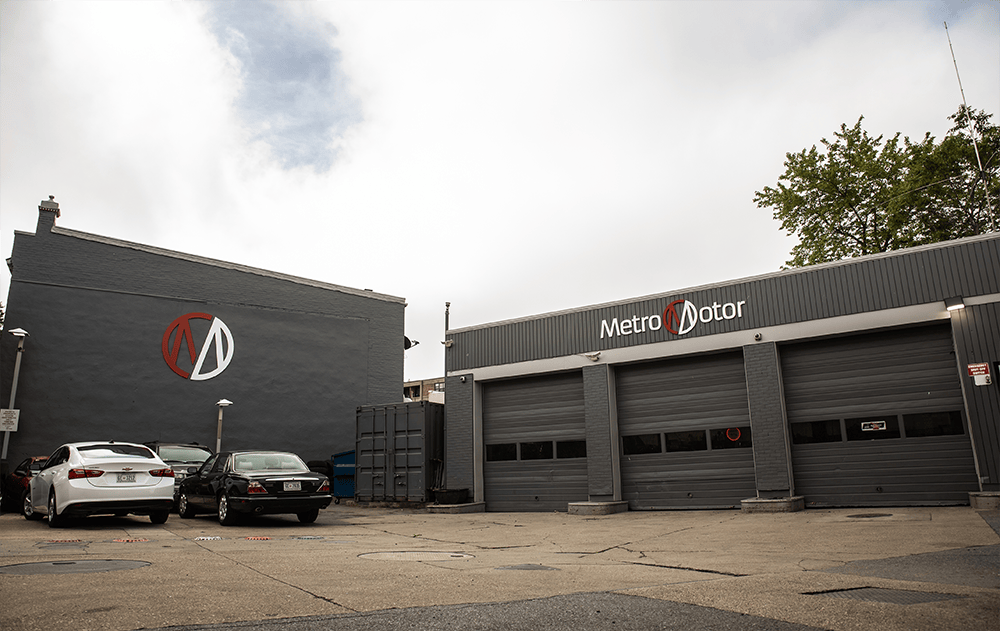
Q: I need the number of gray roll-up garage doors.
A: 3